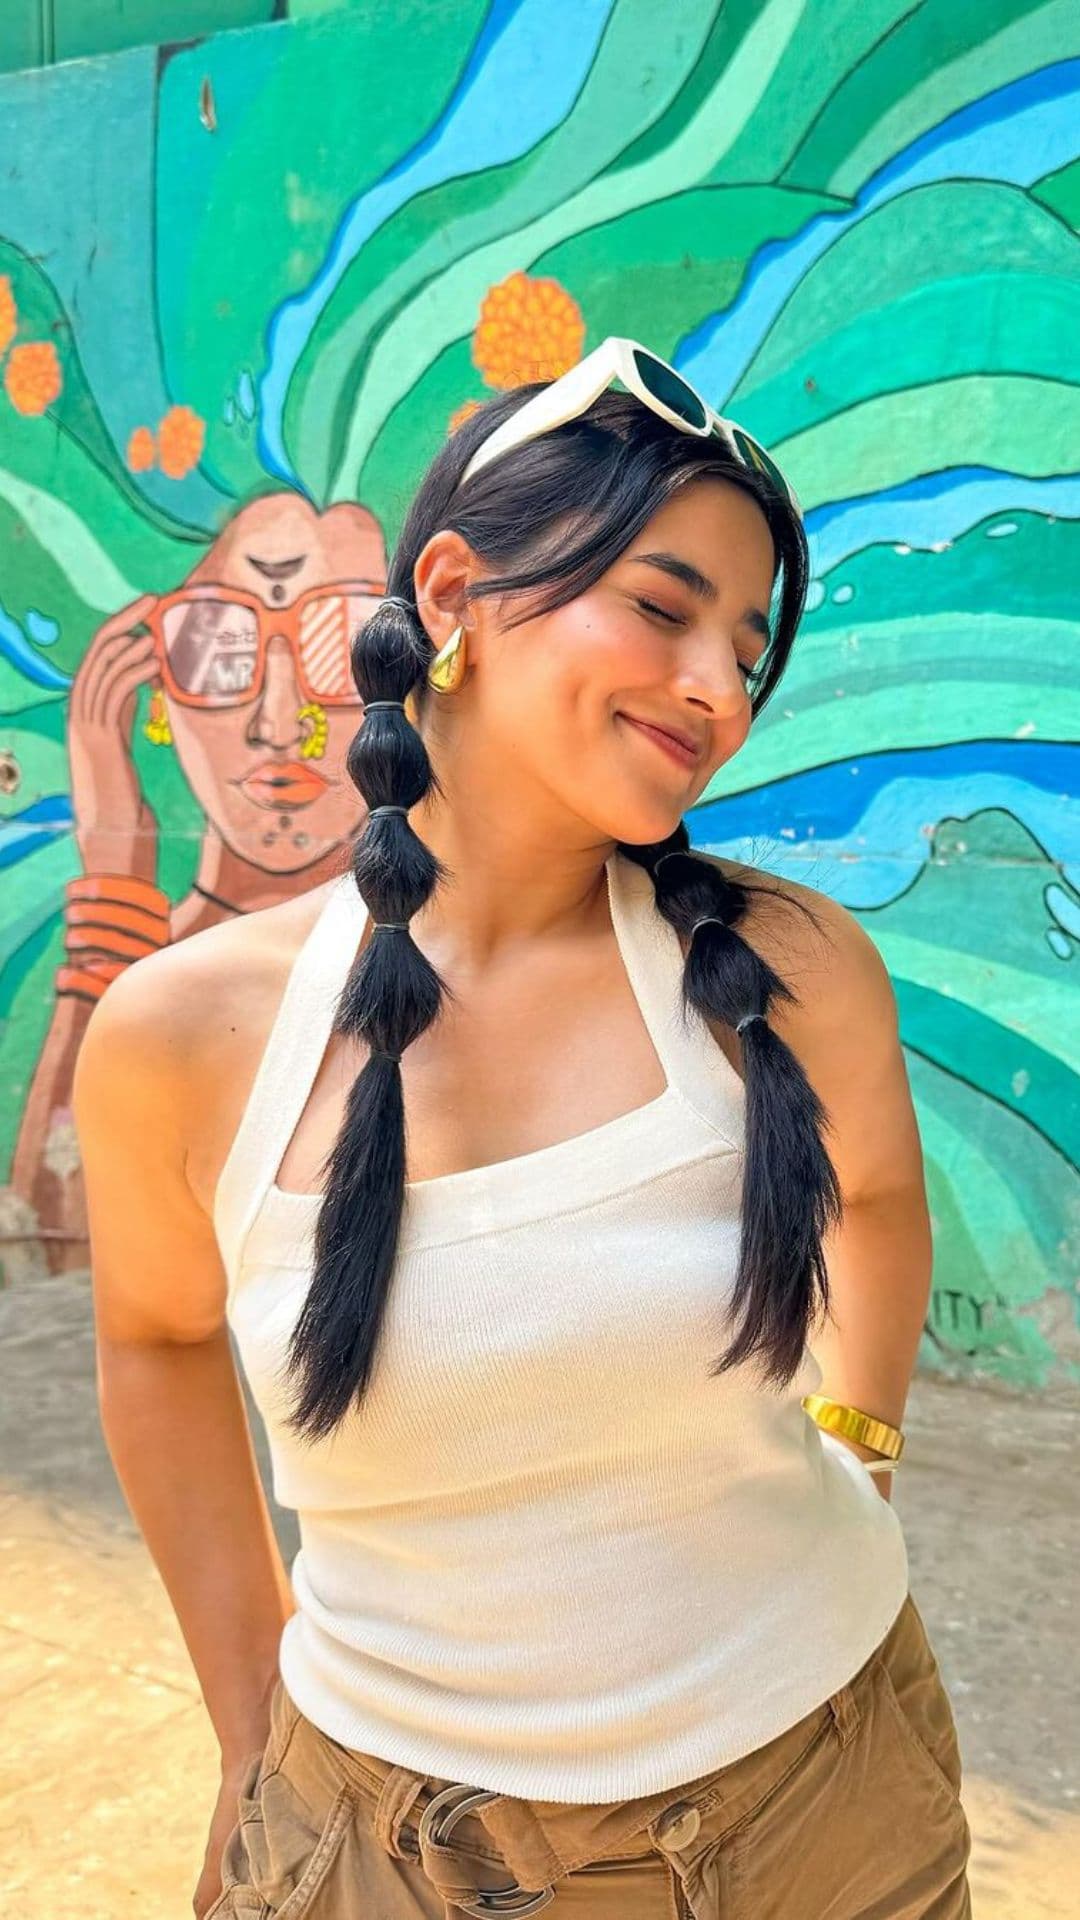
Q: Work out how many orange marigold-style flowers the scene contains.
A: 6